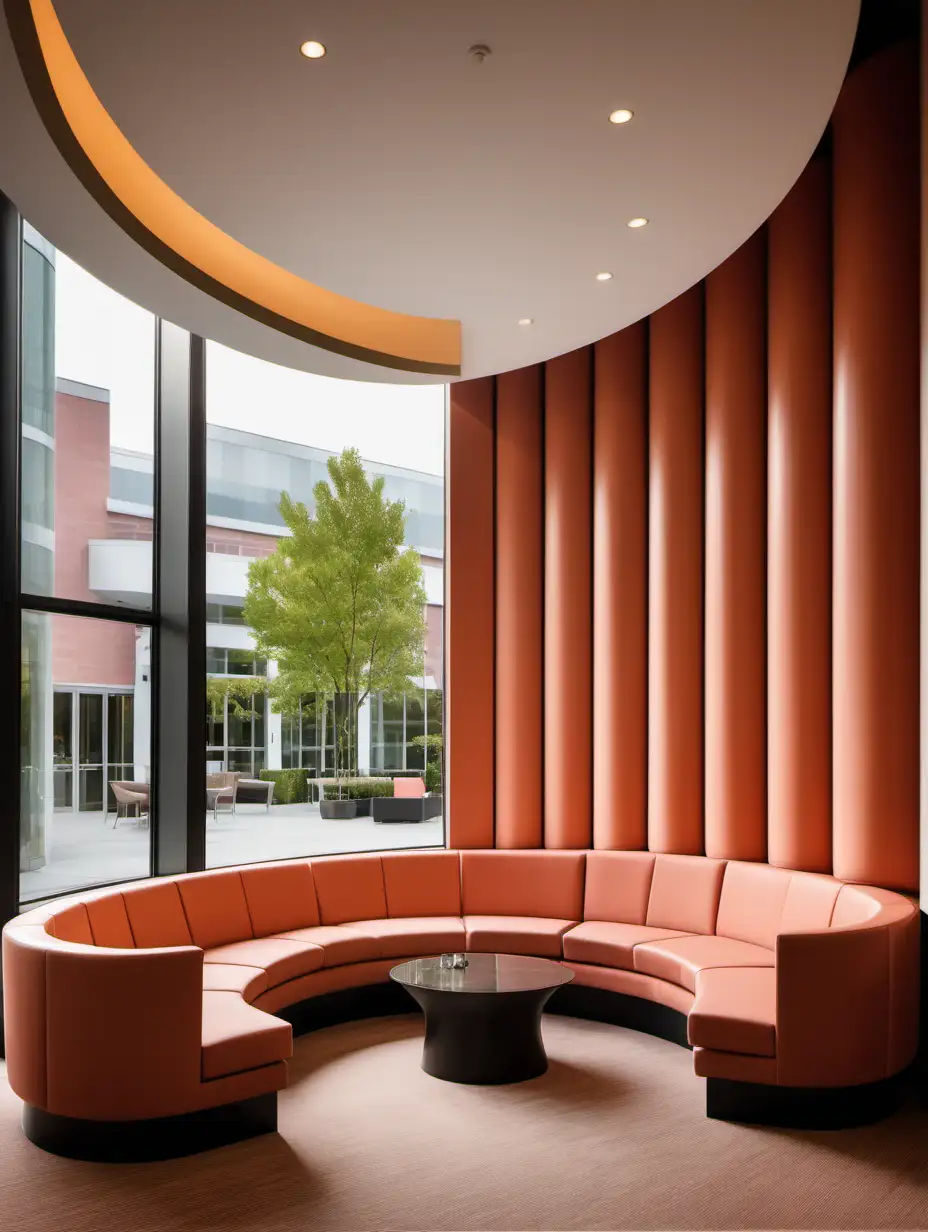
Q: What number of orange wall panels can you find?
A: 8